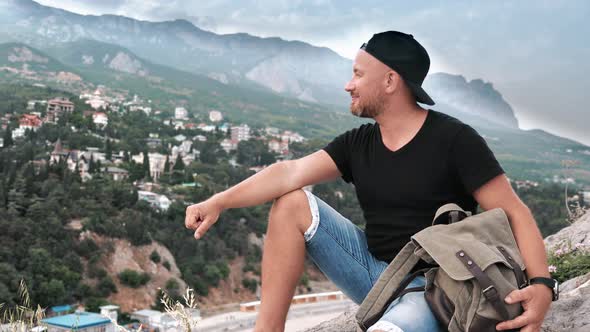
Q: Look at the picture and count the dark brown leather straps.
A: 2